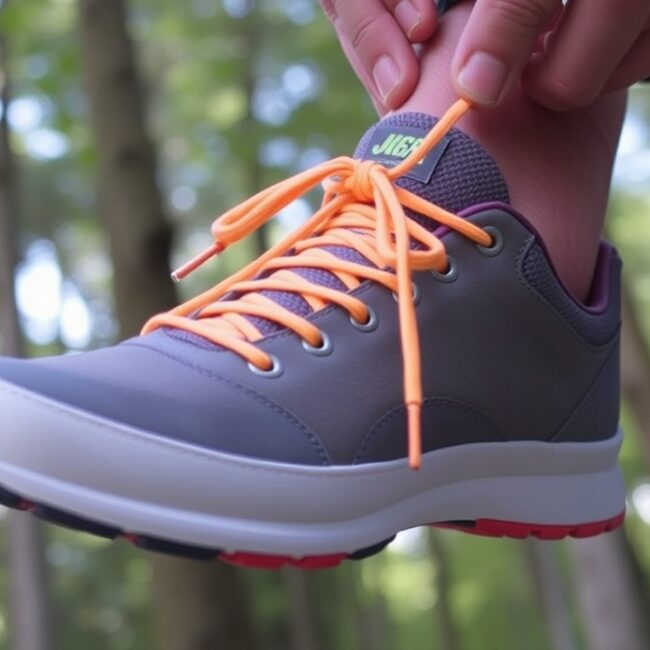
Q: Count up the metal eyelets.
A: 6